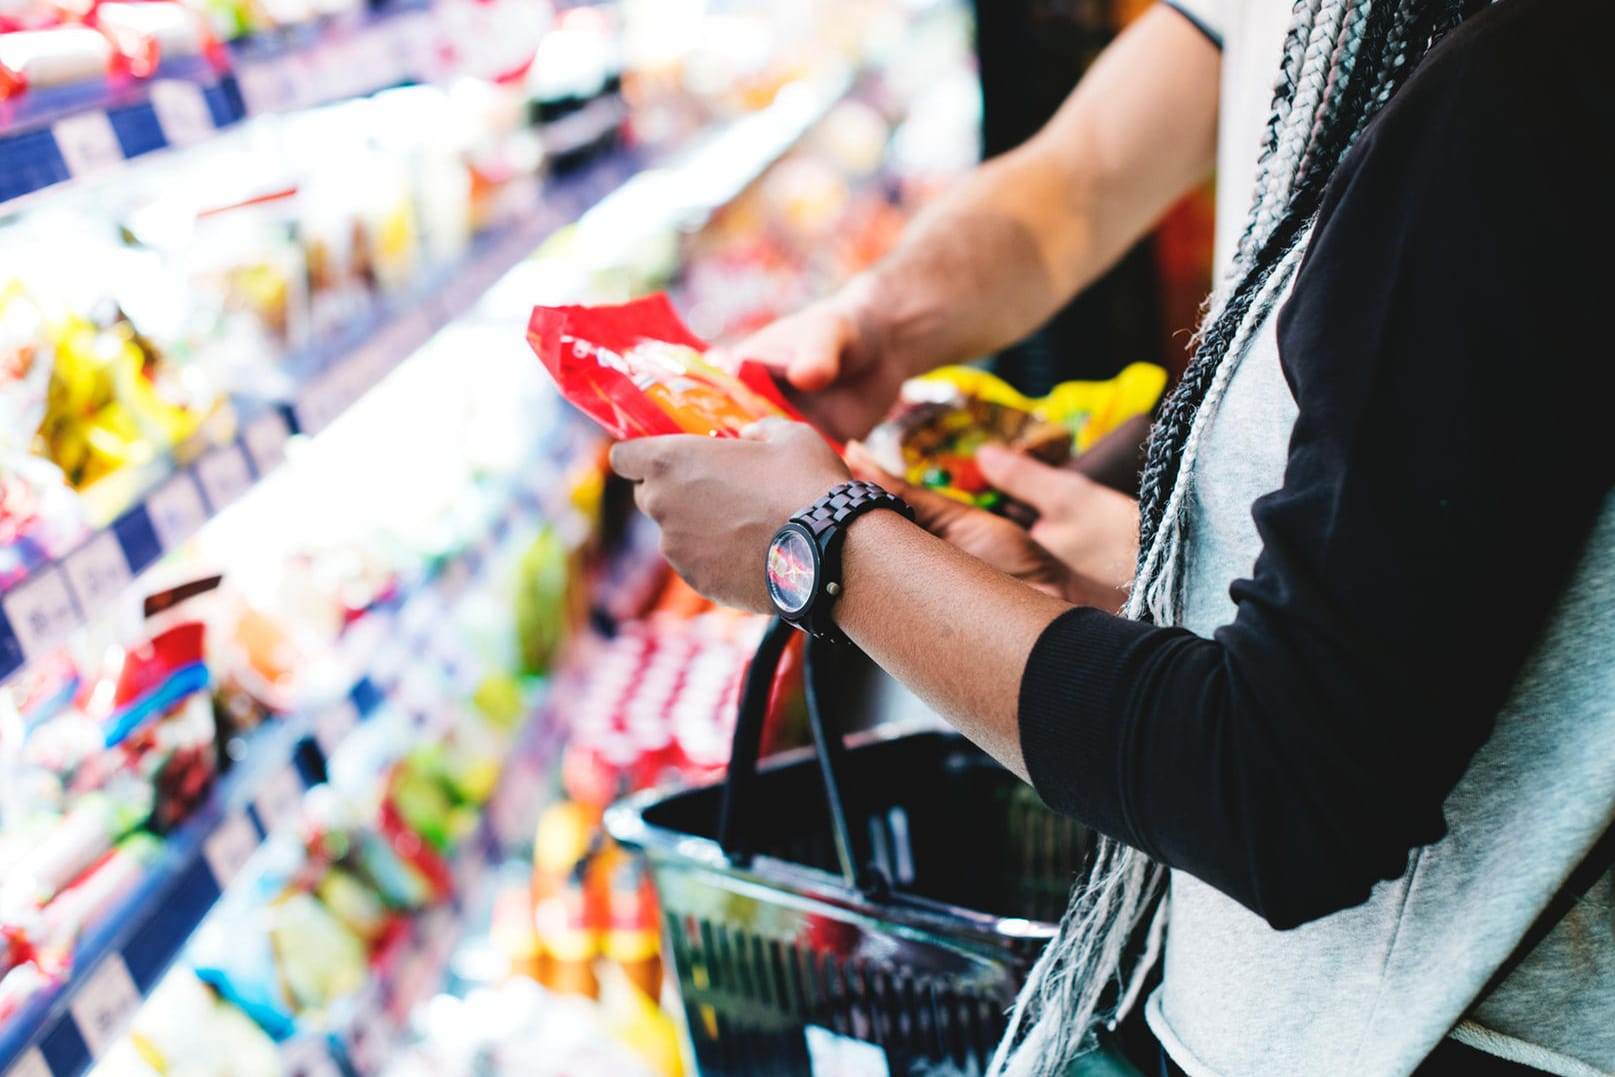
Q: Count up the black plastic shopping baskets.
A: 1